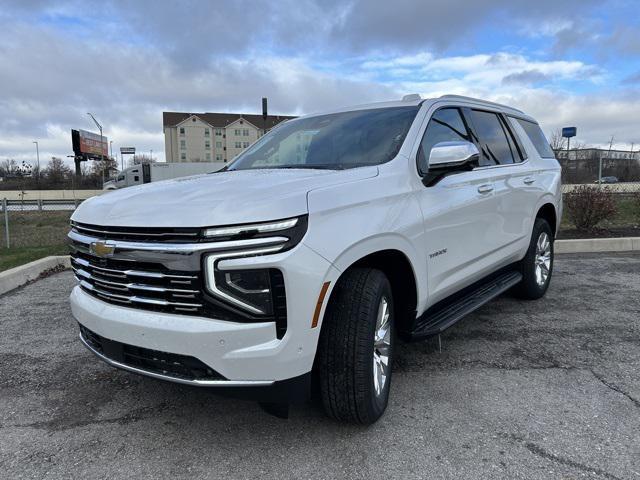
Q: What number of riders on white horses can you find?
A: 0